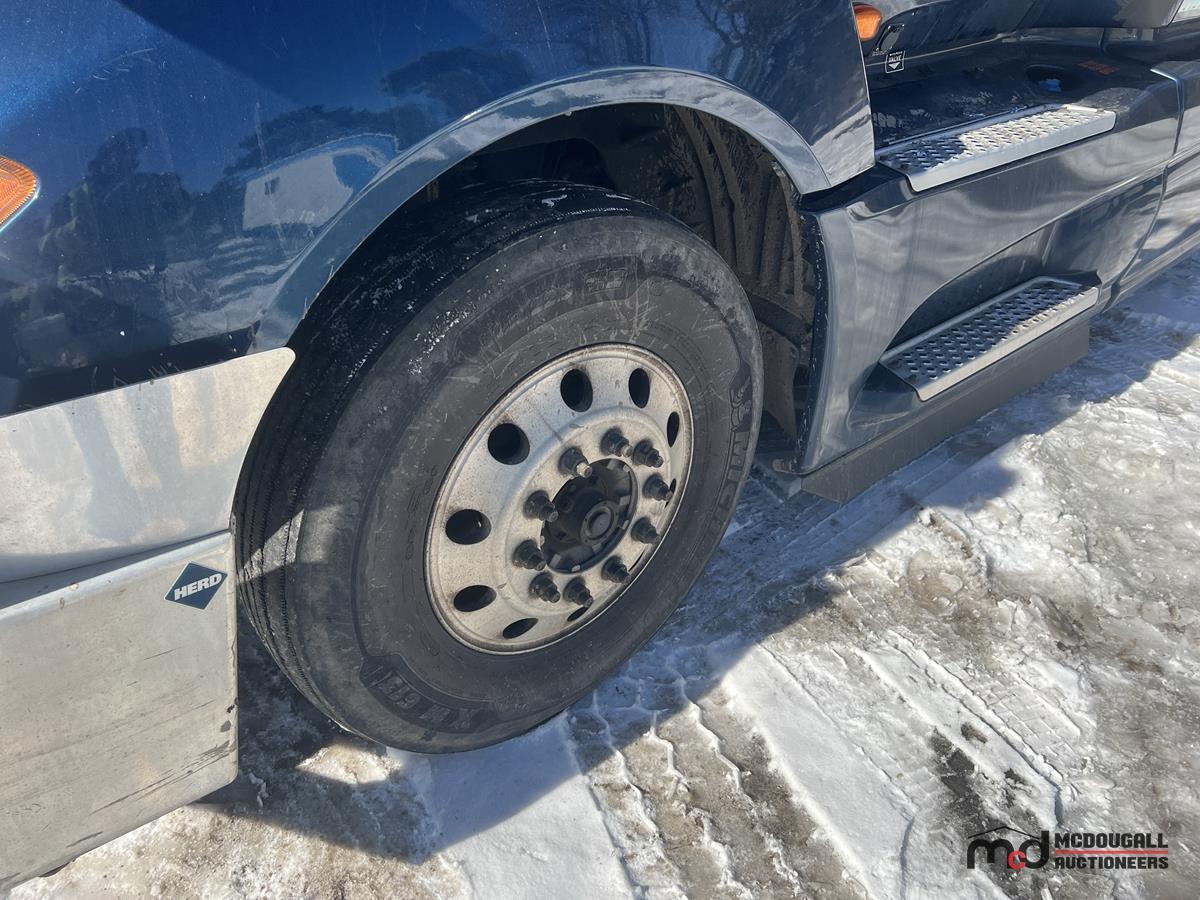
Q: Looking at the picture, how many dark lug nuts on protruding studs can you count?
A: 10